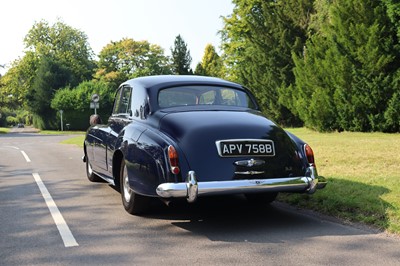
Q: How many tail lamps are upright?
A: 2